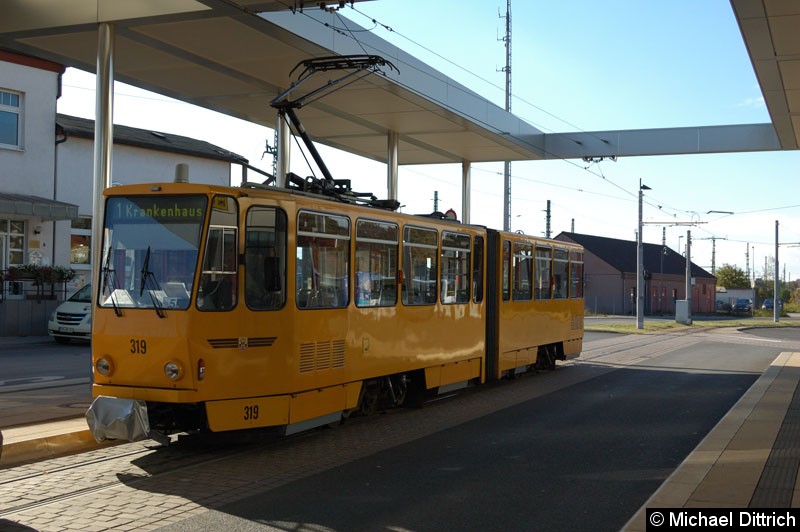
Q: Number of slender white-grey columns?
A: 4